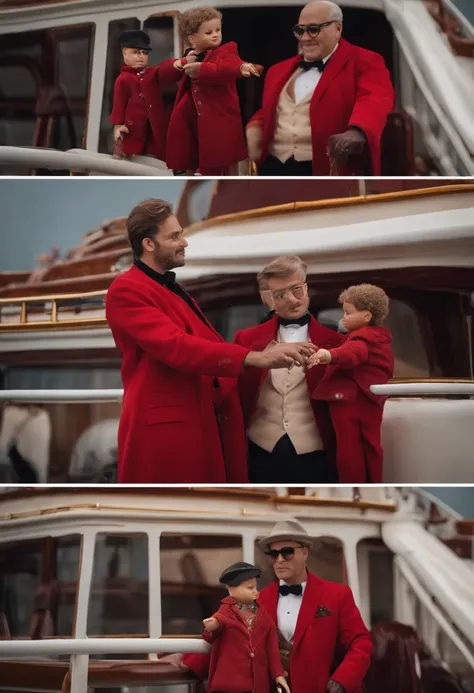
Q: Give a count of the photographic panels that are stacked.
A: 3